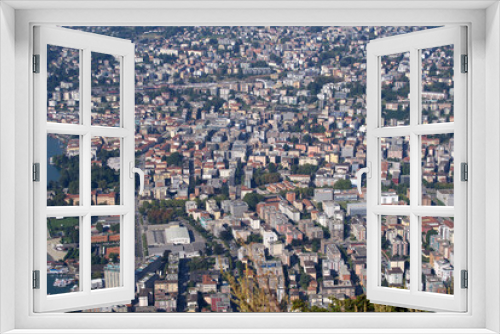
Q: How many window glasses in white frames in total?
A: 12